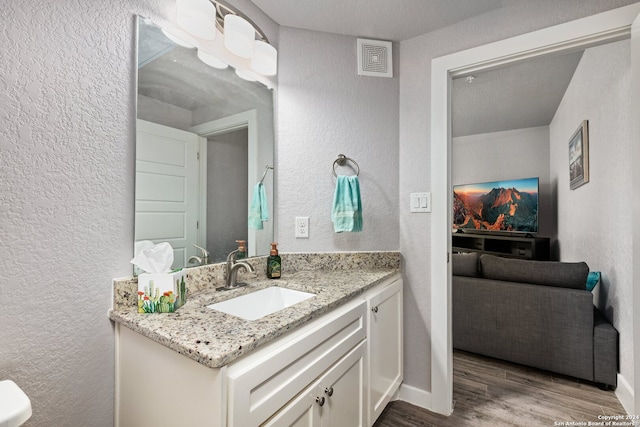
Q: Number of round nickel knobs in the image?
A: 3